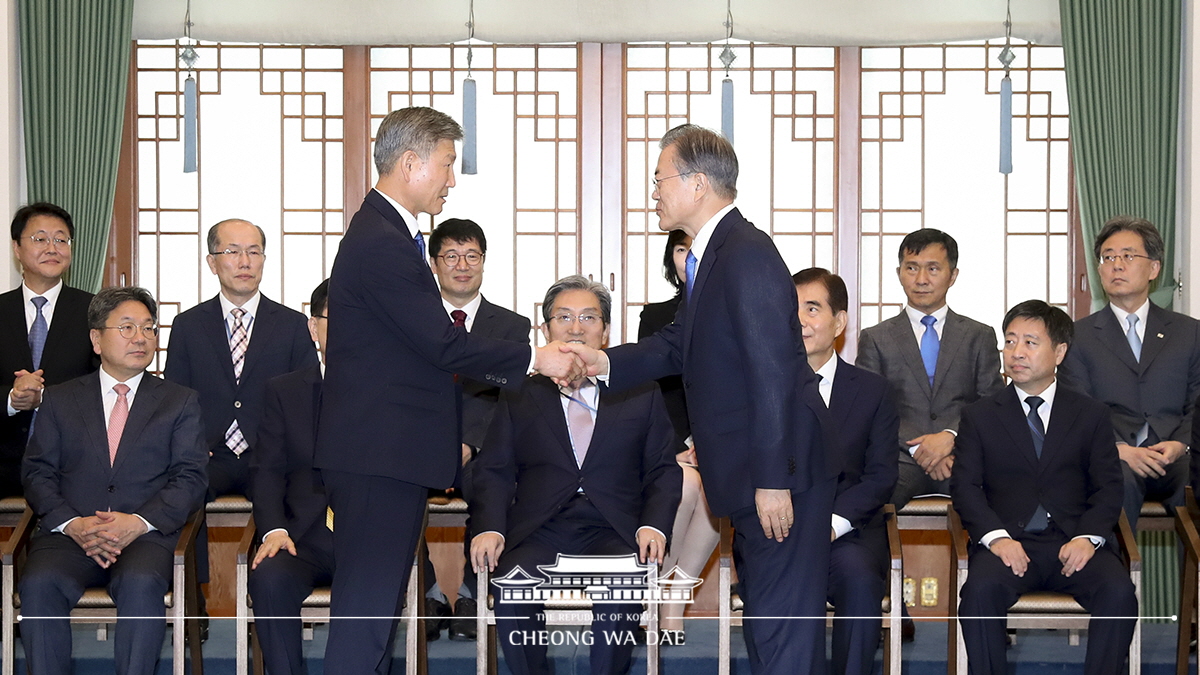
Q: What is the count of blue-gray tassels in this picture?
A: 4